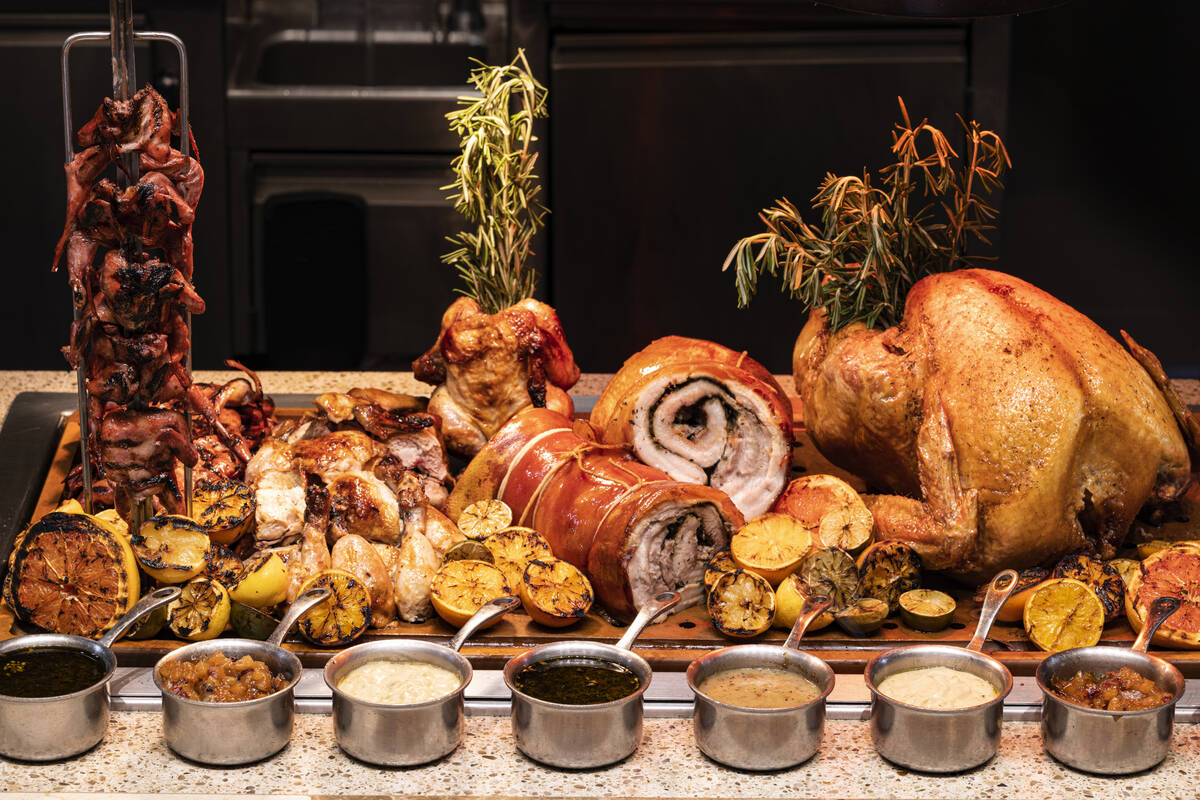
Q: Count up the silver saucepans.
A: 7